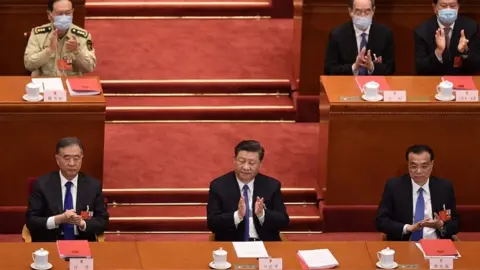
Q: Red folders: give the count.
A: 5